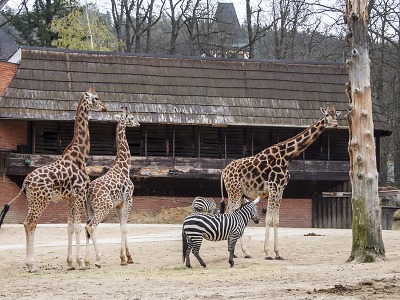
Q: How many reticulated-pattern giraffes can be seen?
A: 3